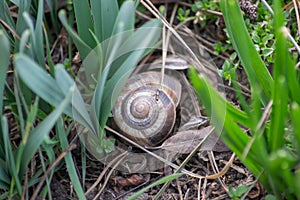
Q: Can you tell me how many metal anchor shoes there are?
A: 0